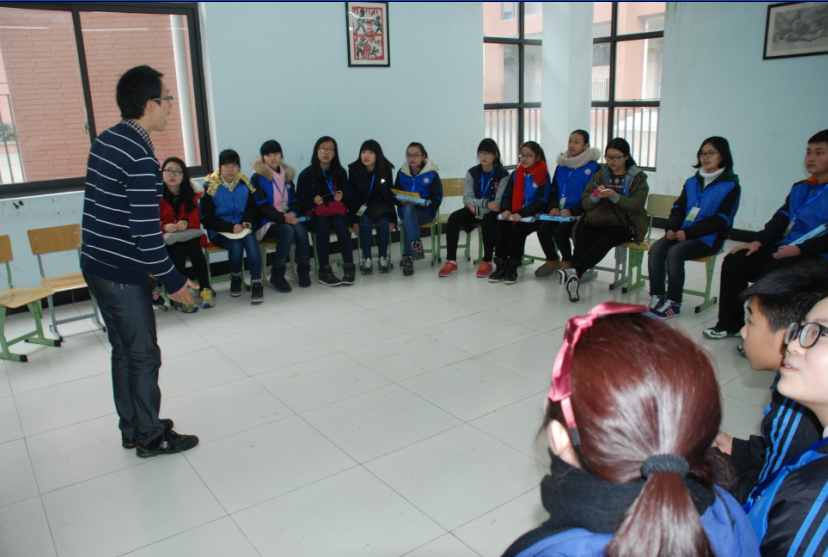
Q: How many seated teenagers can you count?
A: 15